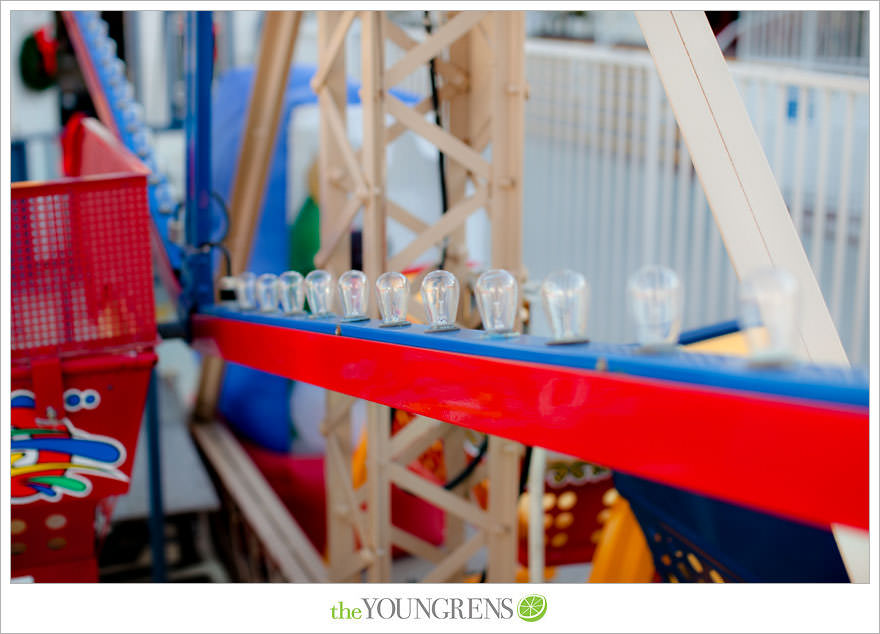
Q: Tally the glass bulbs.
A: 11